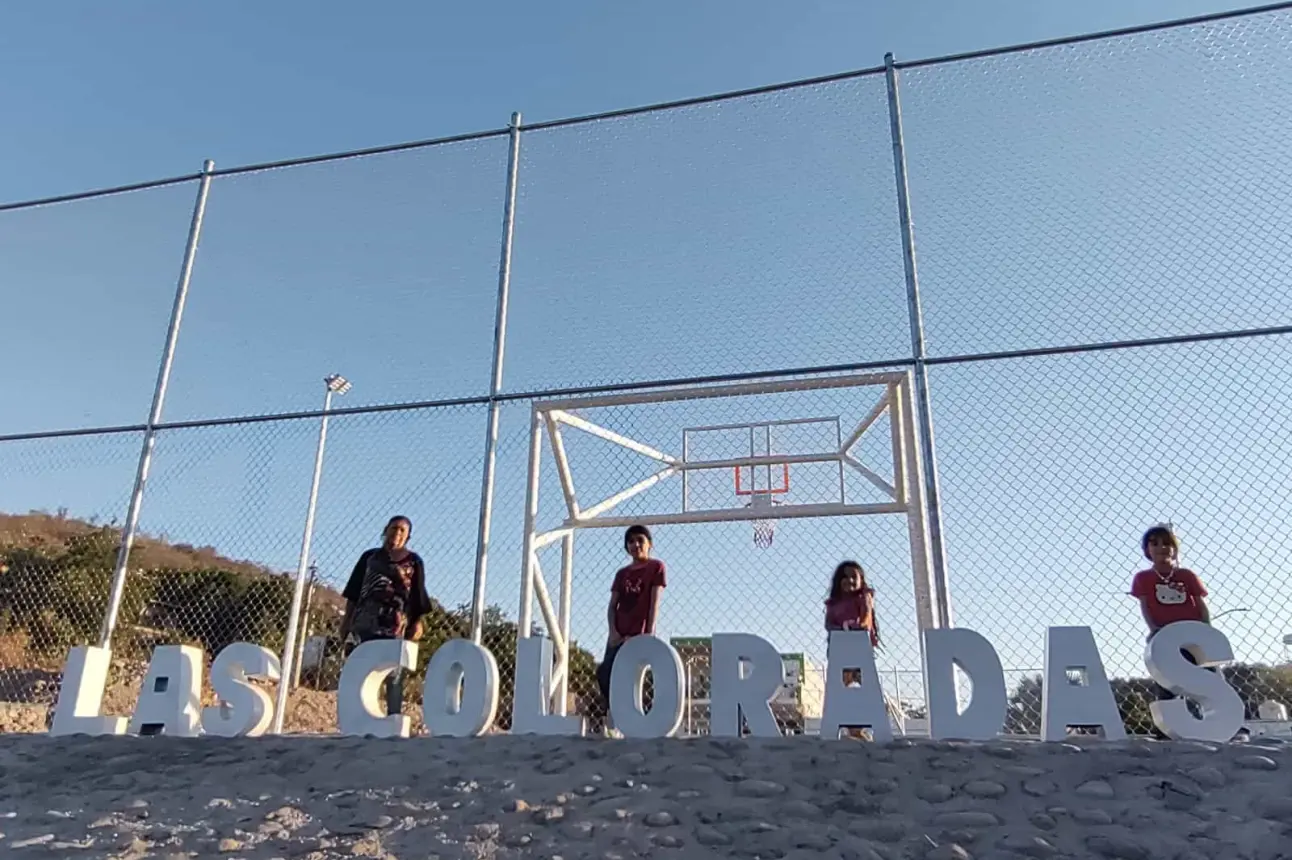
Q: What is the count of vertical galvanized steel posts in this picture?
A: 3